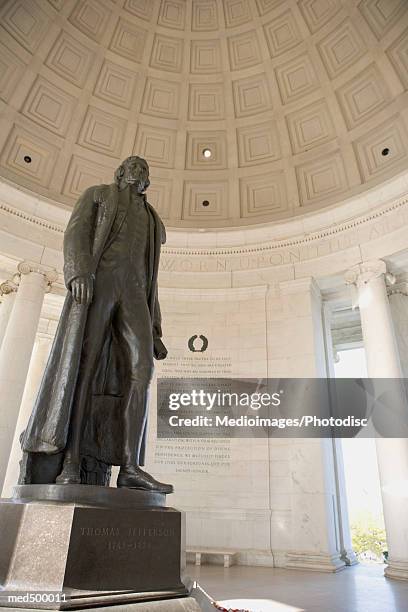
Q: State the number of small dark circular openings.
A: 3